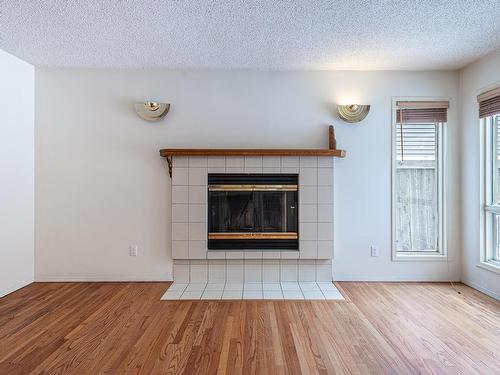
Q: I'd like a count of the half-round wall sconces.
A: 2